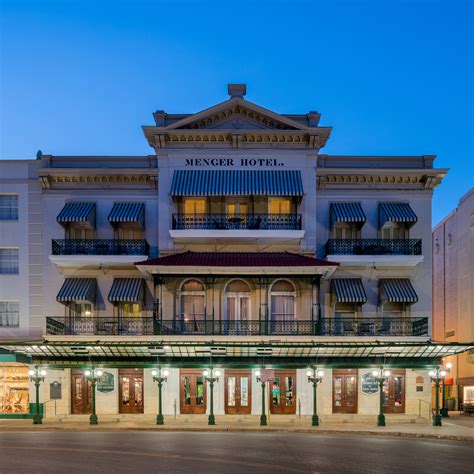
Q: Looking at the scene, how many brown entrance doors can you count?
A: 7